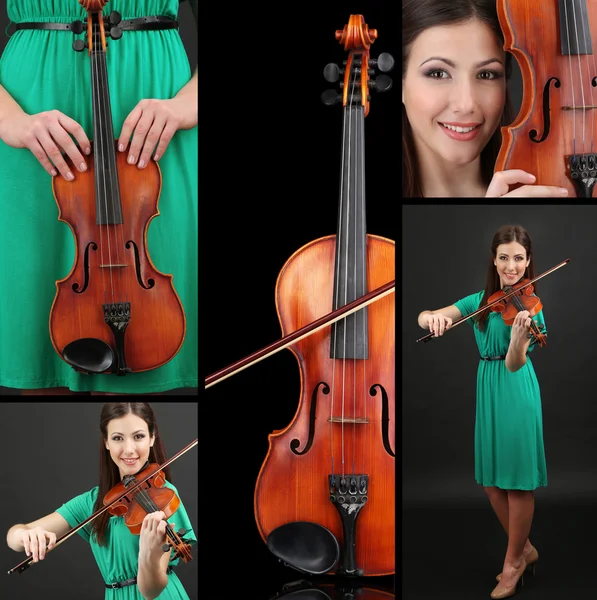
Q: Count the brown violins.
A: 5